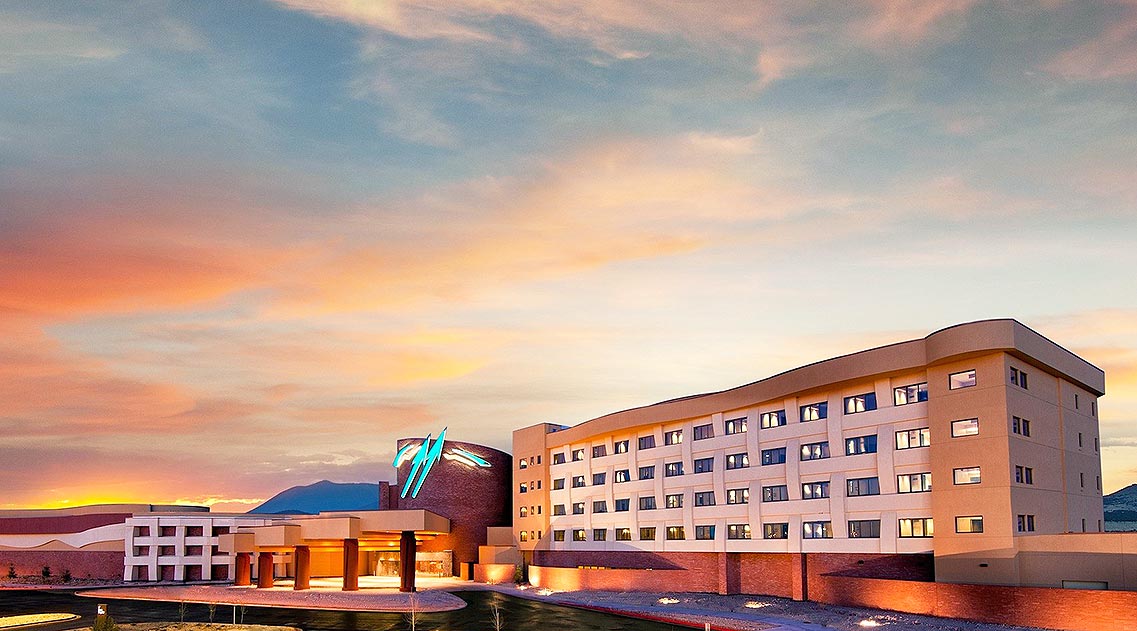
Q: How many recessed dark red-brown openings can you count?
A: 12